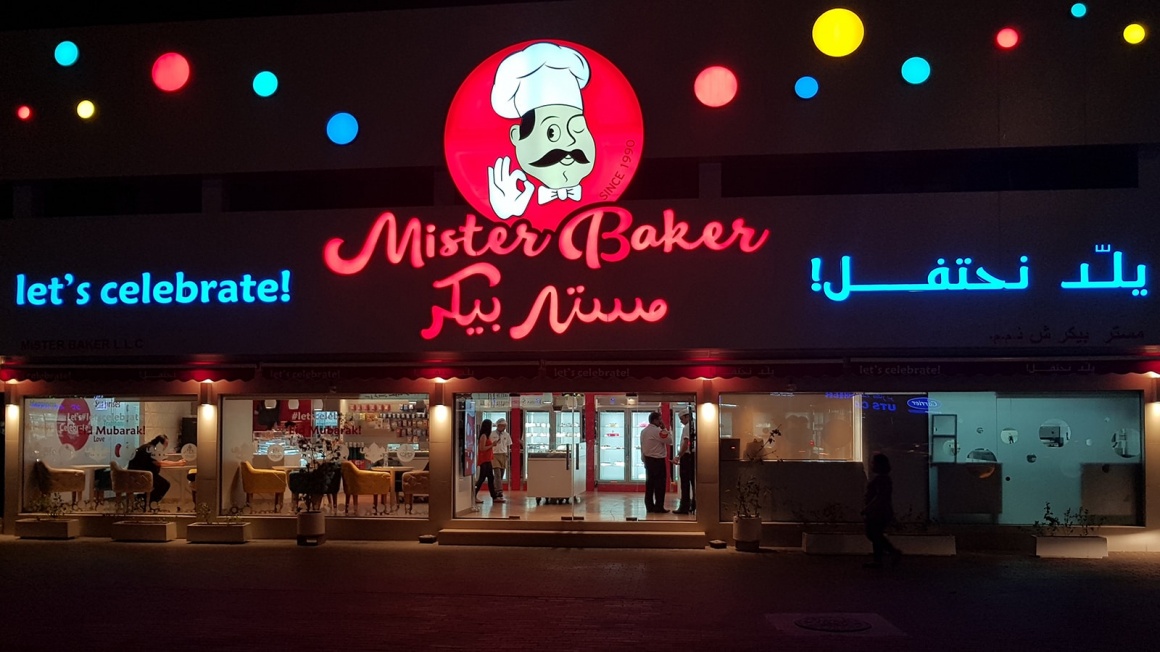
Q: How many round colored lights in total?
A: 13